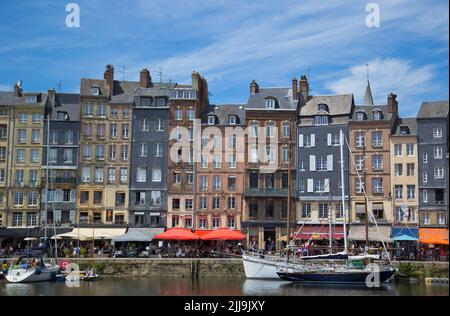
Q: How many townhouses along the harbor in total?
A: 13